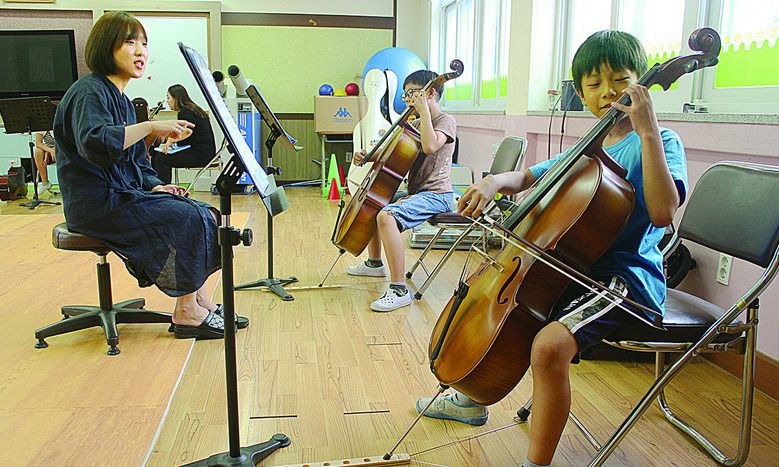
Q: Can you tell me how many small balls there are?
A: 3